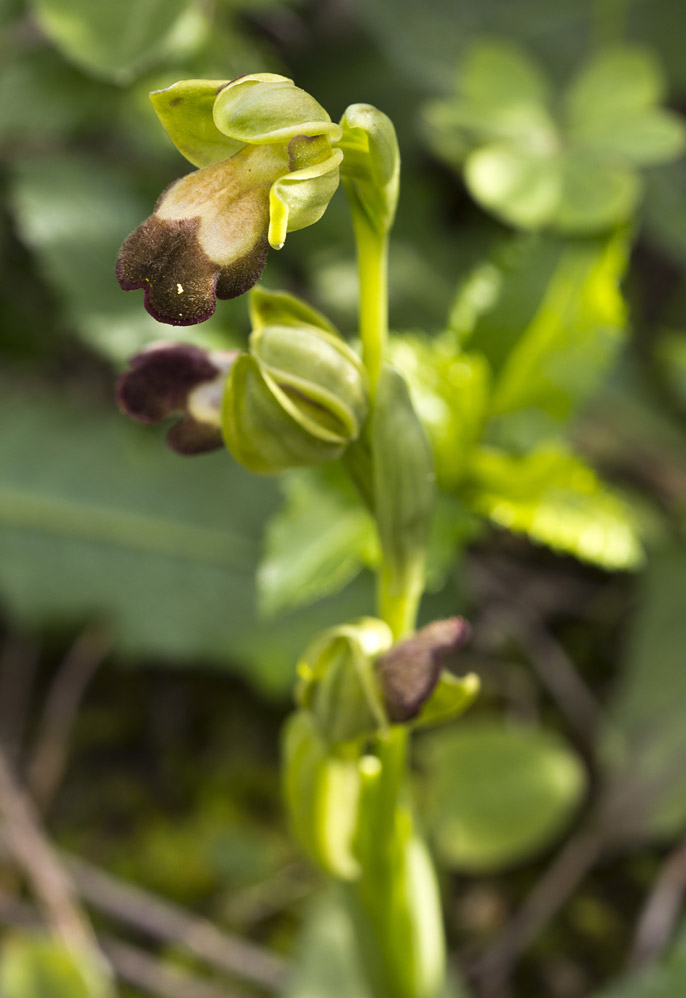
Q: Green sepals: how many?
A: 9